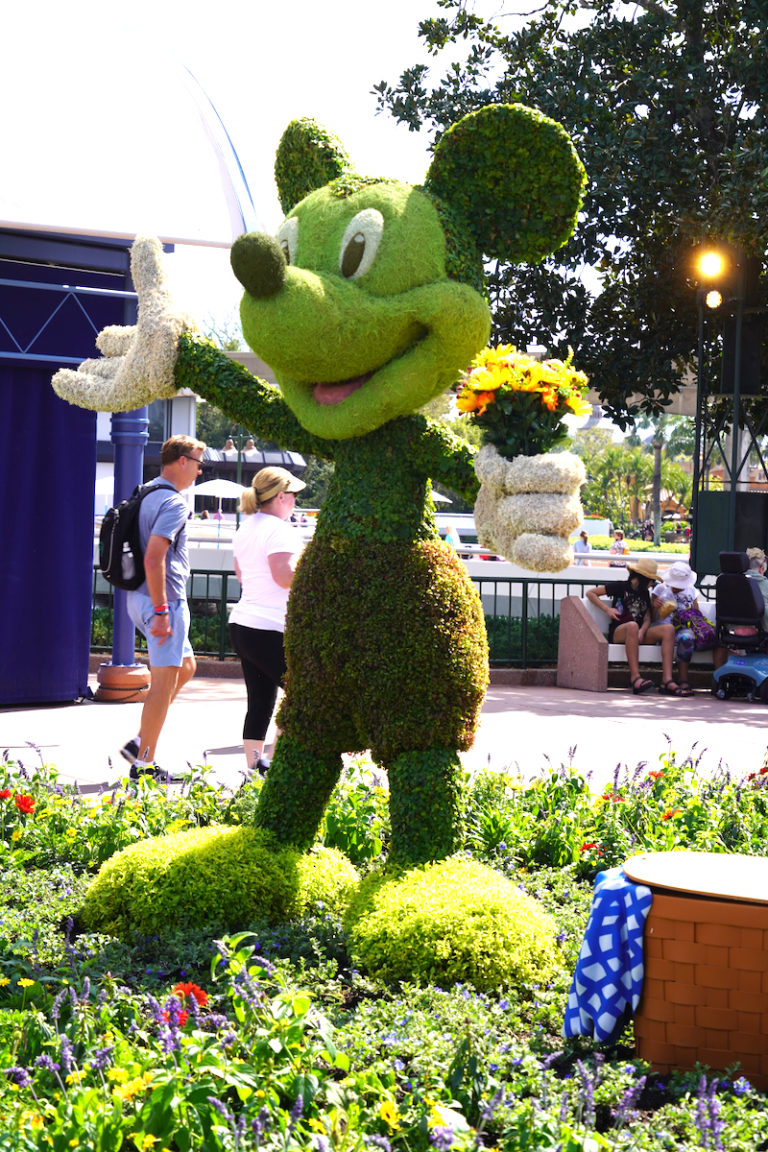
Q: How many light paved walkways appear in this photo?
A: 1